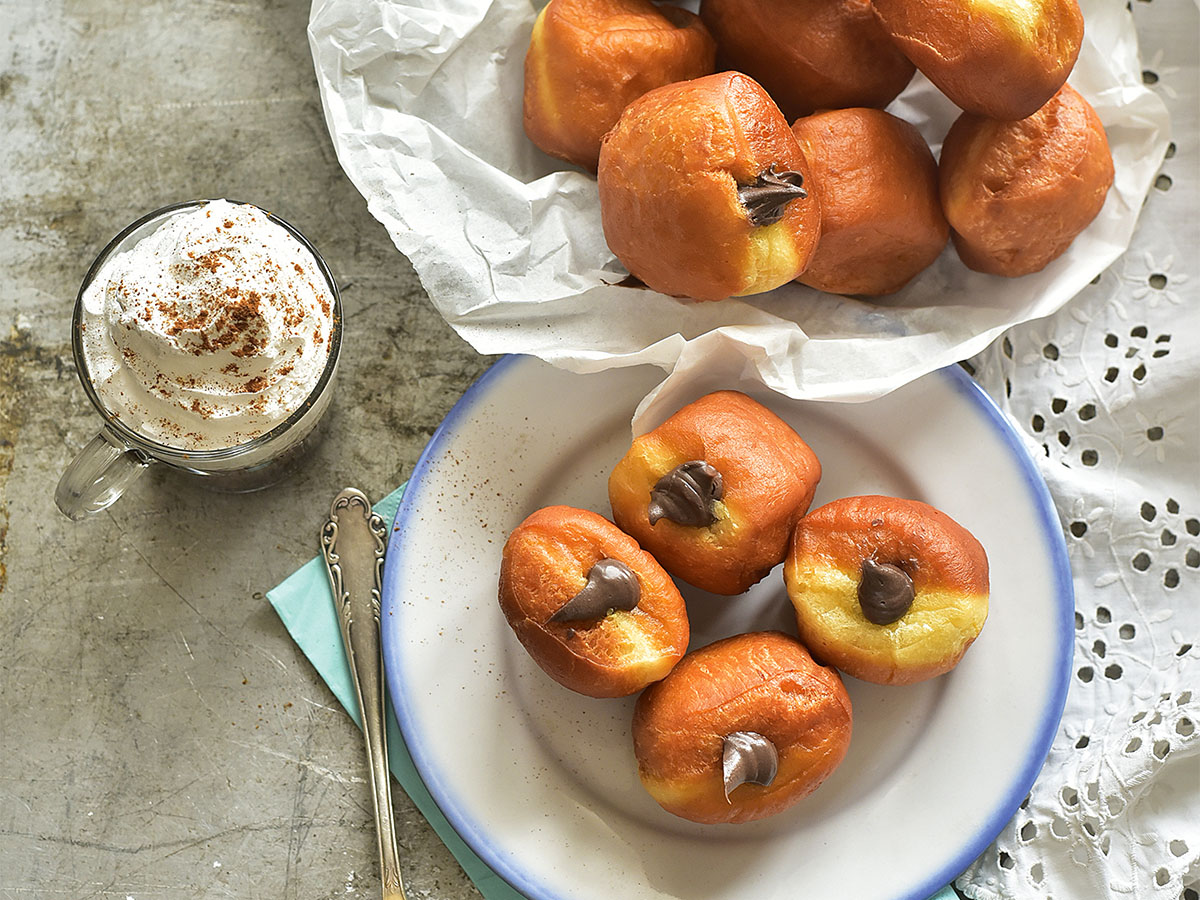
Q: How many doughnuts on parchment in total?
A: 6